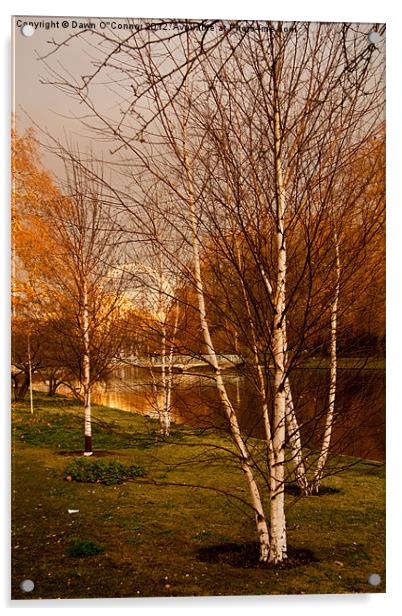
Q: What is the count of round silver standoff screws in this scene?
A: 4